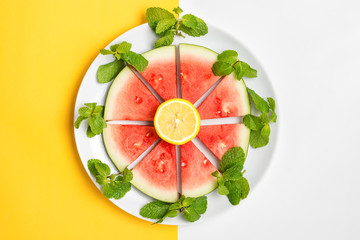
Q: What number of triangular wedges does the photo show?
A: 8